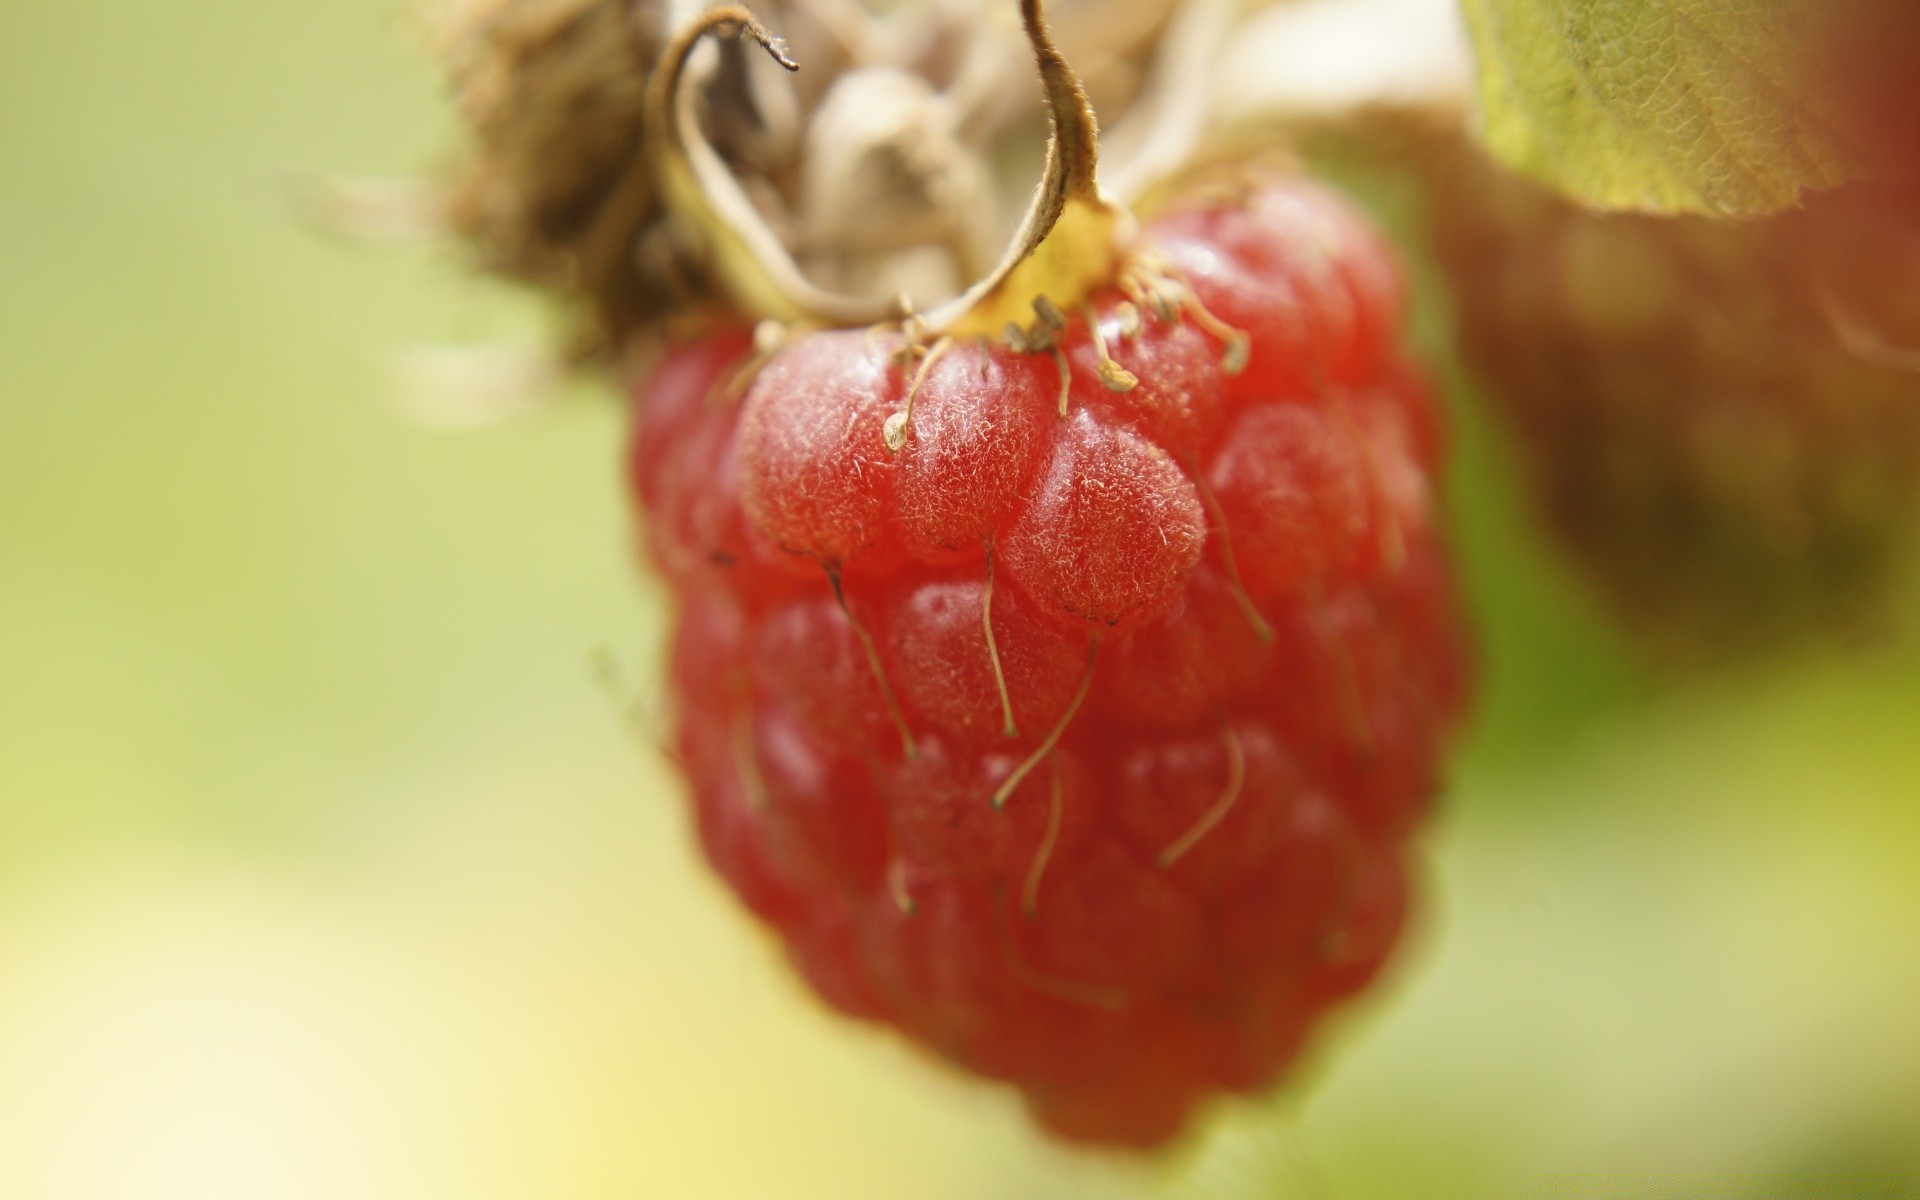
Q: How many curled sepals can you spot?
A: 2